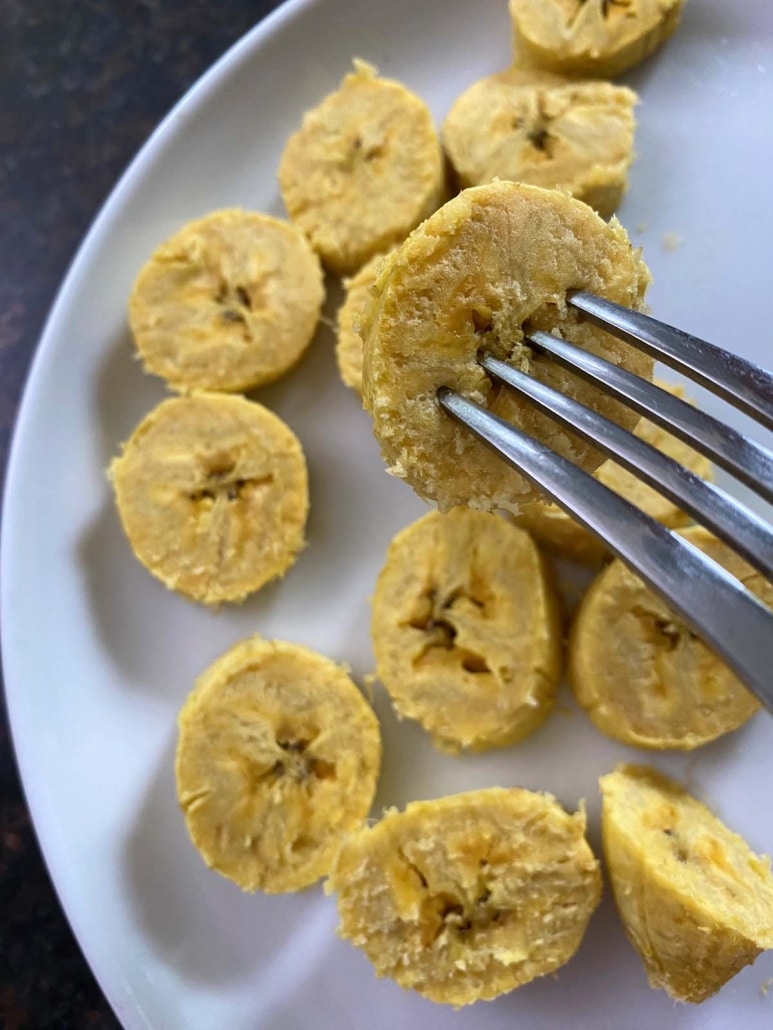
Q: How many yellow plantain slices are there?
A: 13